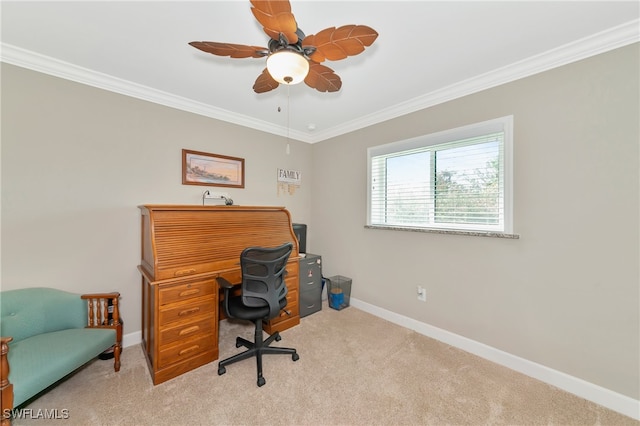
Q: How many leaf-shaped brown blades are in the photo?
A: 5